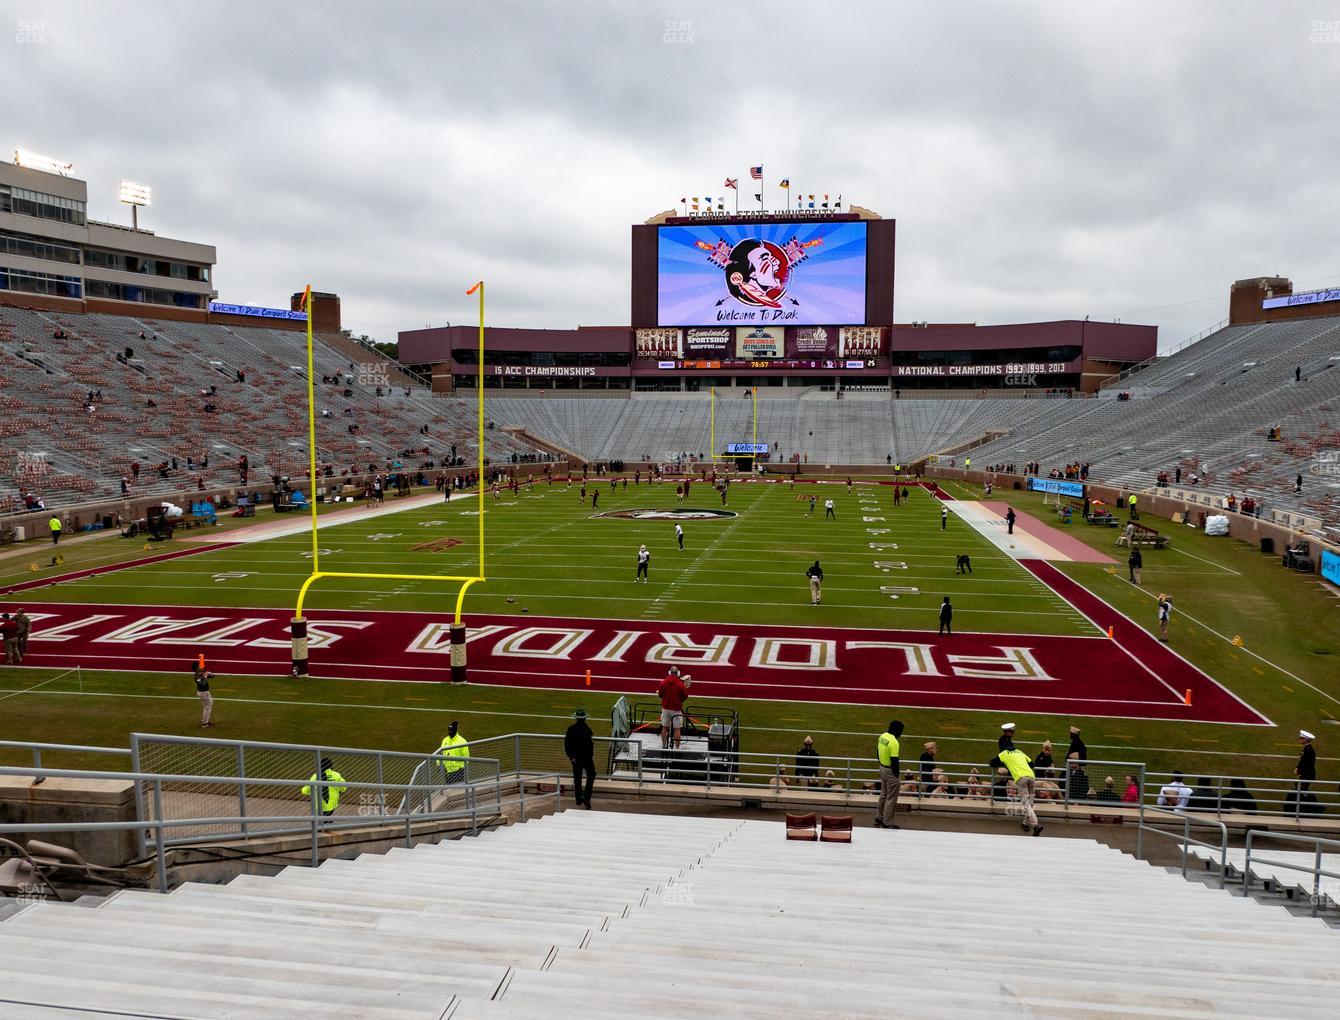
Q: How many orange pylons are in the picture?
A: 4